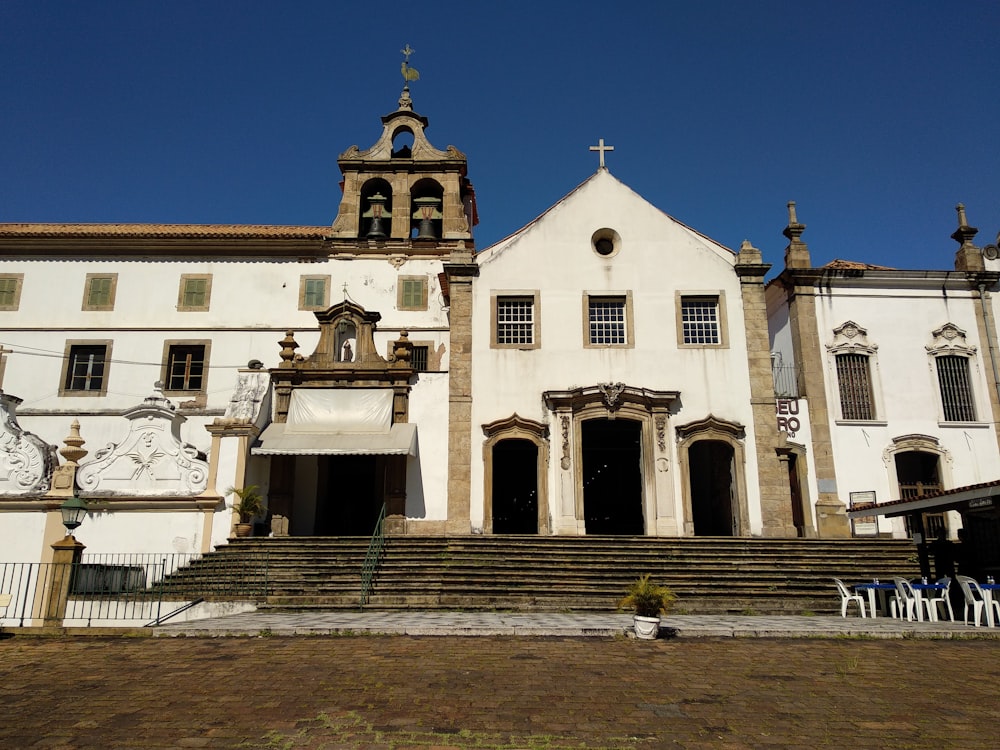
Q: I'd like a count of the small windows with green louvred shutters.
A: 5